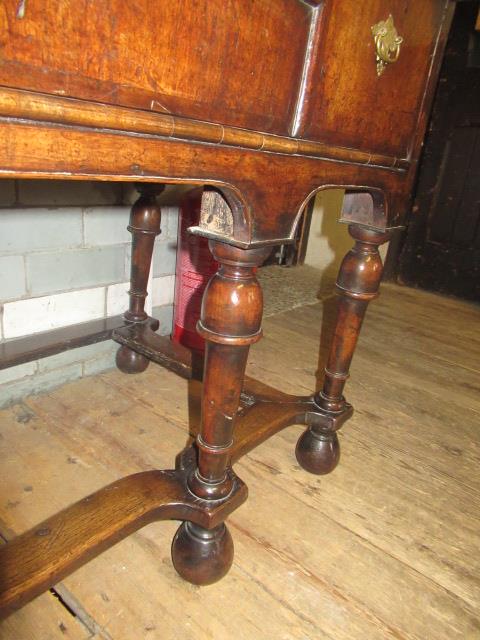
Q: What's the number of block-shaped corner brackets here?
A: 2